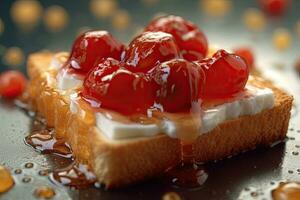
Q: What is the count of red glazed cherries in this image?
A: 6